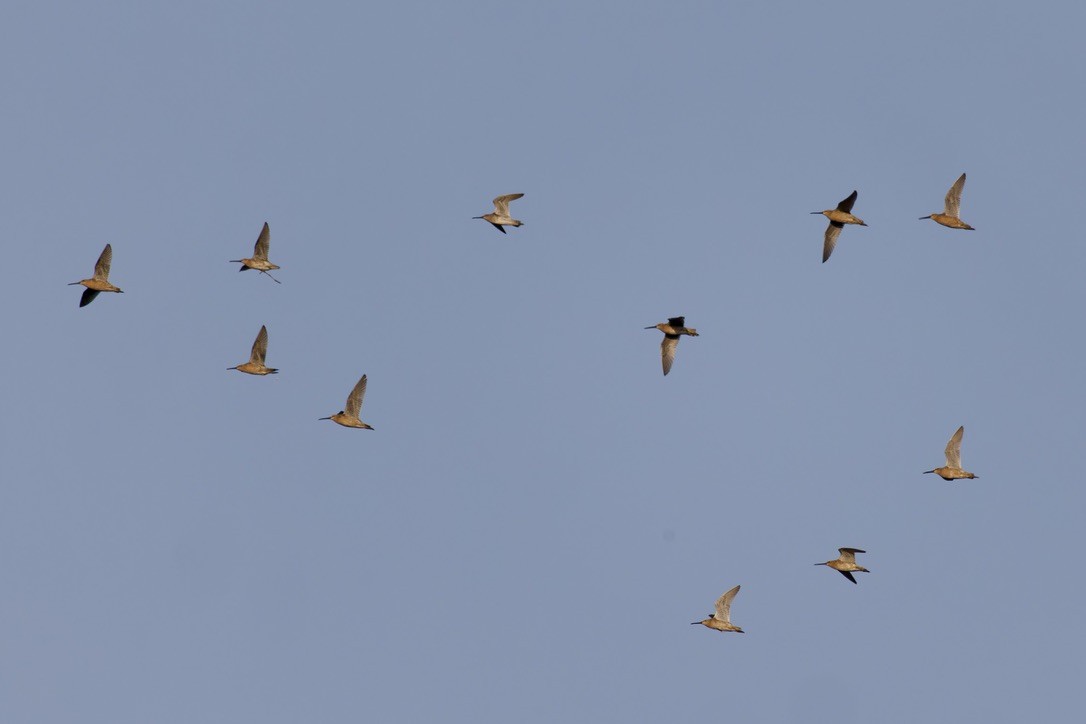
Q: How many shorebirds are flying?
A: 11